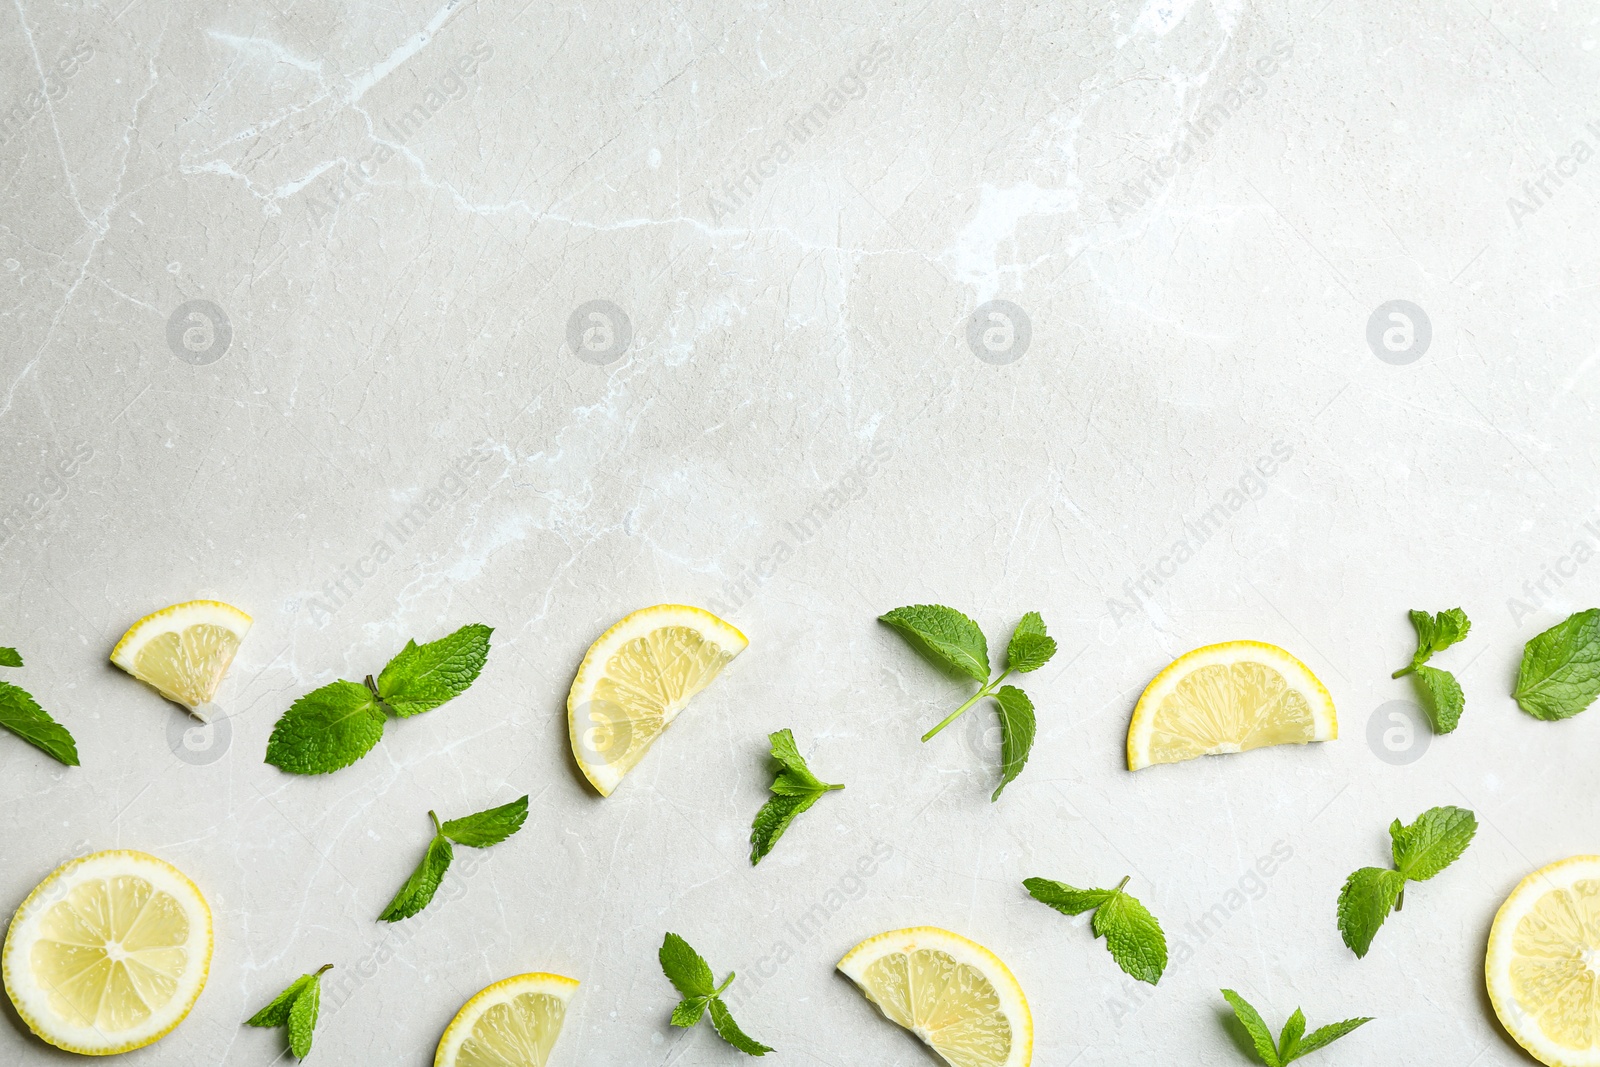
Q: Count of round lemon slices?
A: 2